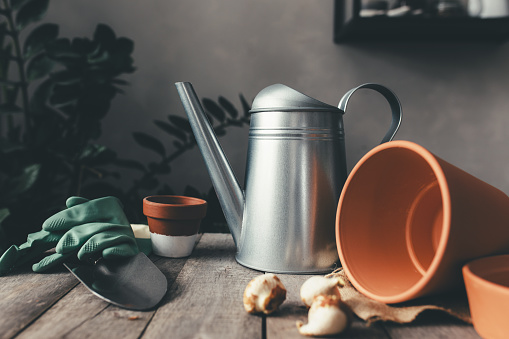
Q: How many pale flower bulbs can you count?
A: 3